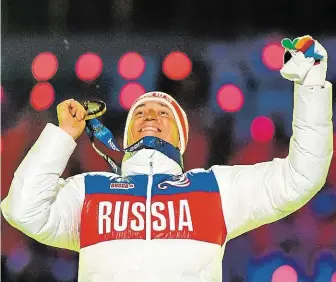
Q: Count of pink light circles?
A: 10